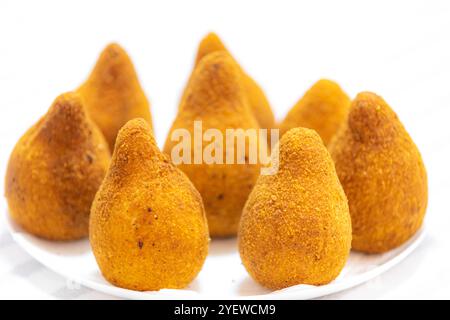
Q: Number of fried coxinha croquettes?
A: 8